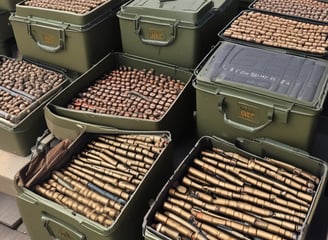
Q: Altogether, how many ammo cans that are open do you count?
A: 7